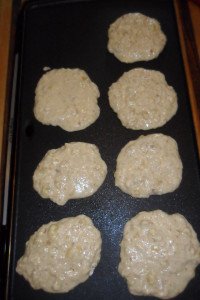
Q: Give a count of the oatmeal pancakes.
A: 7